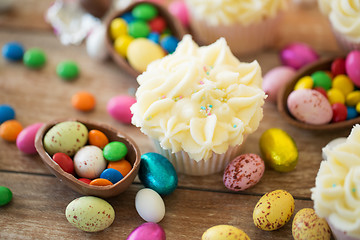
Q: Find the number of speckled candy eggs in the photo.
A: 8